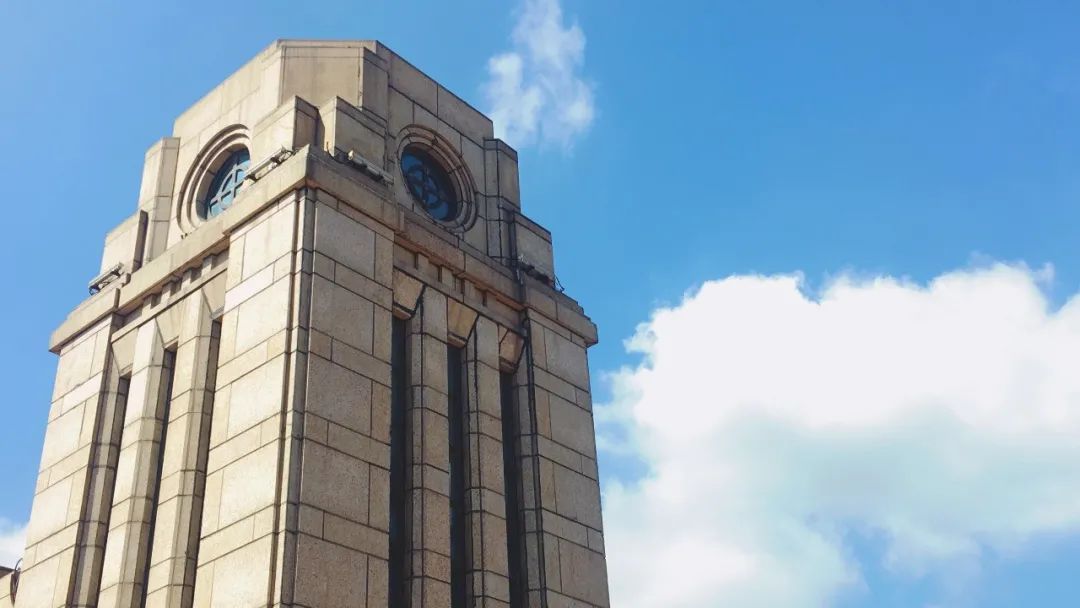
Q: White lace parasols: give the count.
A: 0